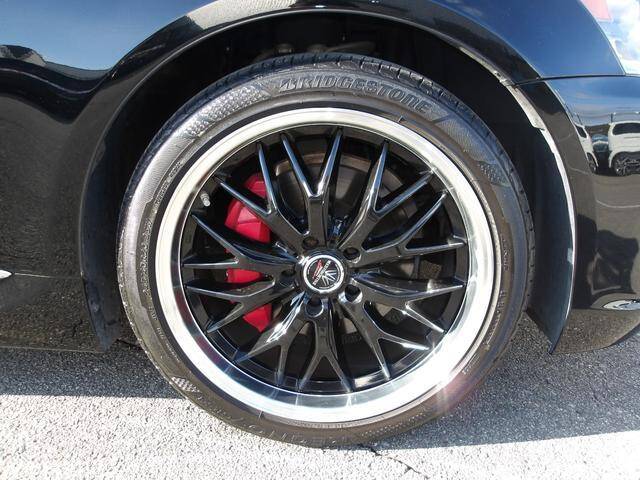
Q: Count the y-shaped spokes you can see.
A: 10